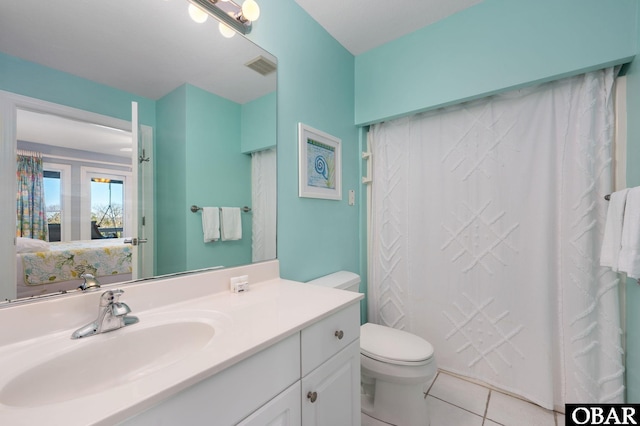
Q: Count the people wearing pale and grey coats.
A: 0